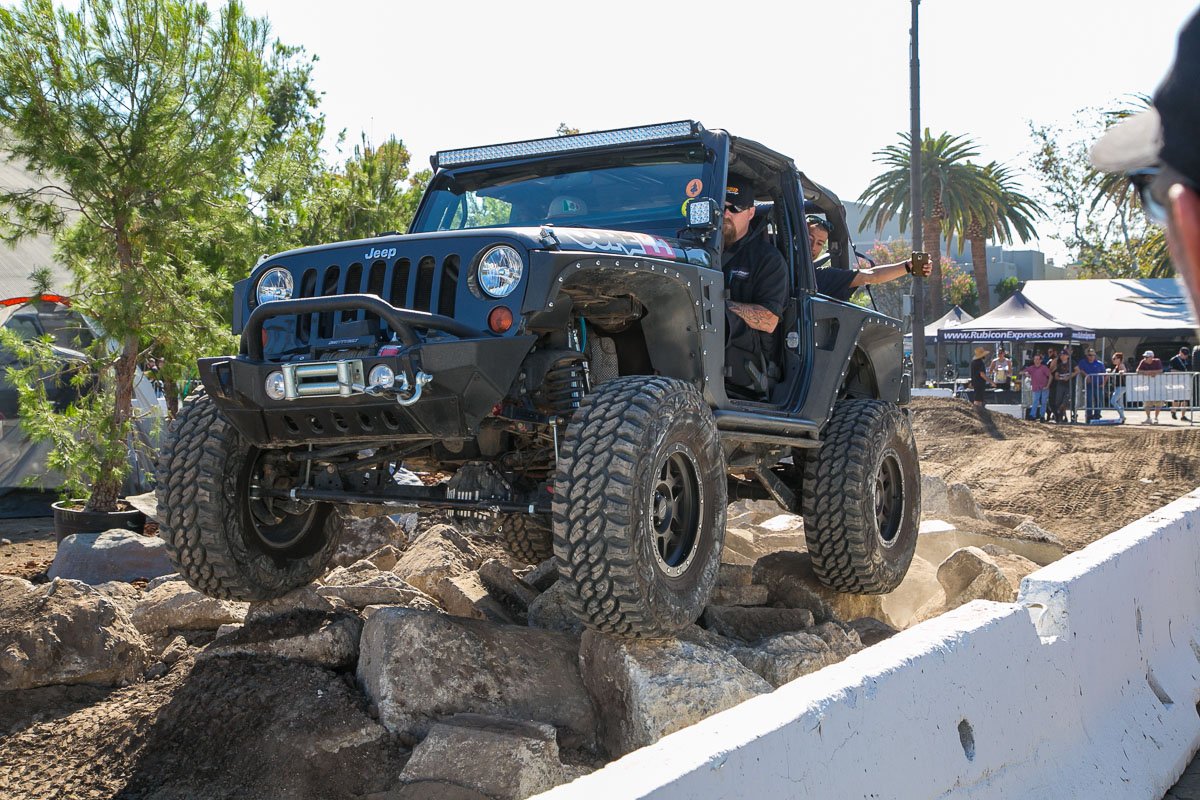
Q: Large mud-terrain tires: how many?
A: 4